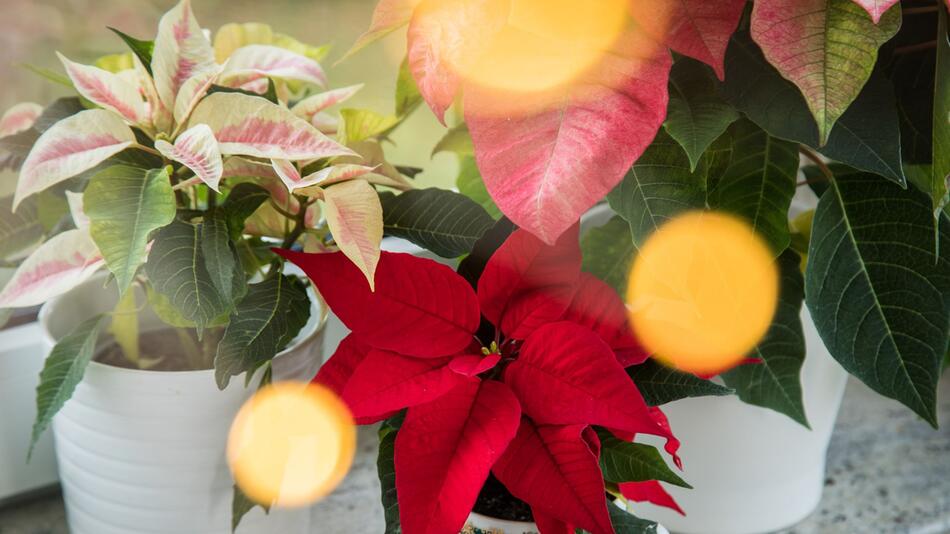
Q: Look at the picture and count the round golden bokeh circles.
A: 3